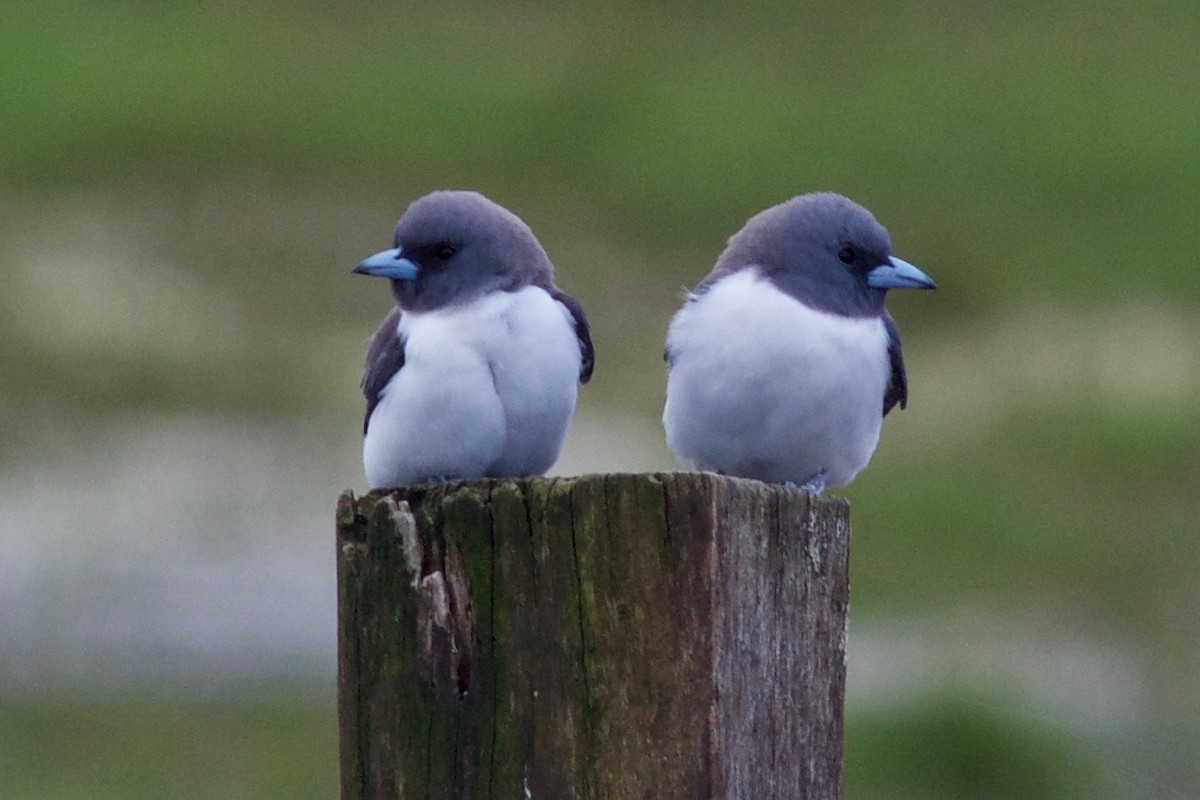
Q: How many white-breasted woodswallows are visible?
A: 2